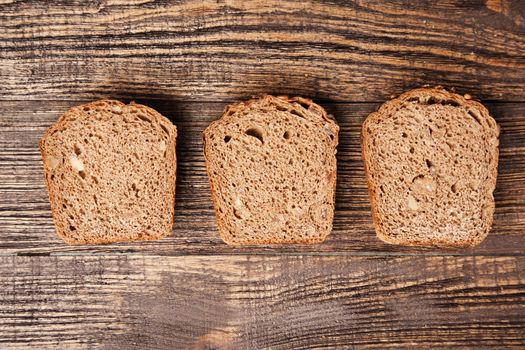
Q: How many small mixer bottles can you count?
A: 0